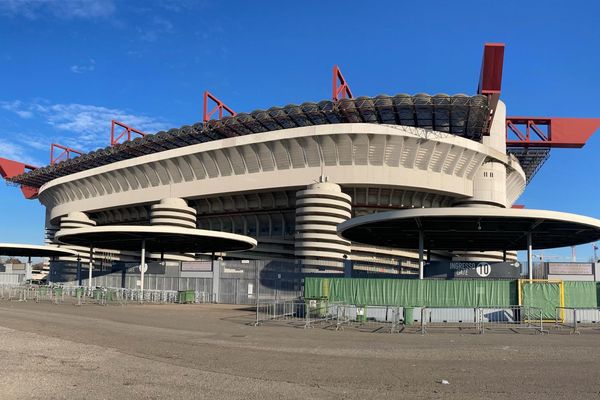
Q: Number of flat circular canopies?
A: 3